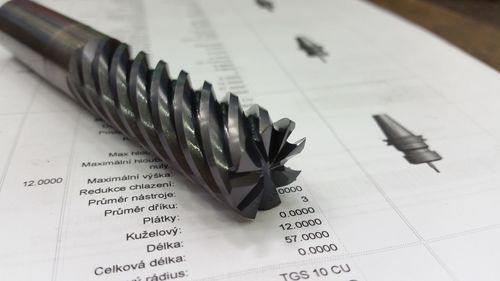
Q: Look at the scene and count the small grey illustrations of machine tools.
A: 3